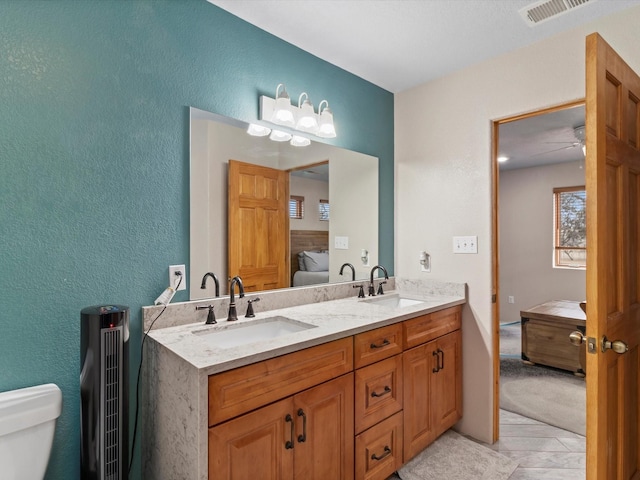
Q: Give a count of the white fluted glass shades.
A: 3